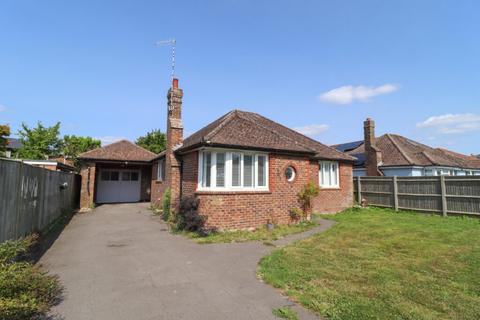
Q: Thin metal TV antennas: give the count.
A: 1